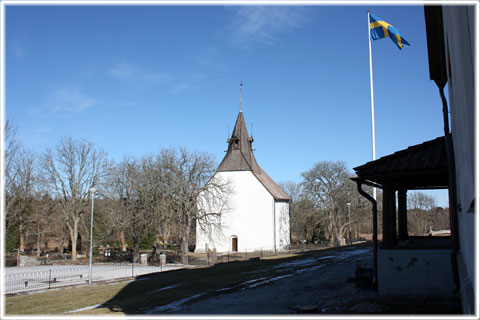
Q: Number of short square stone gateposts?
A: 2